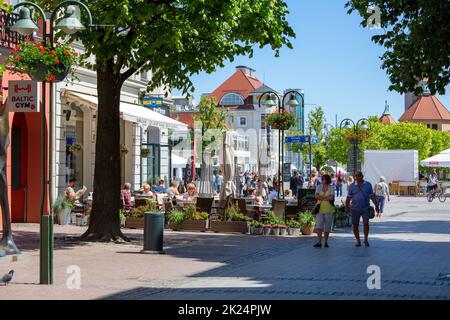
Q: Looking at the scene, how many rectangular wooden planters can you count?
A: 3